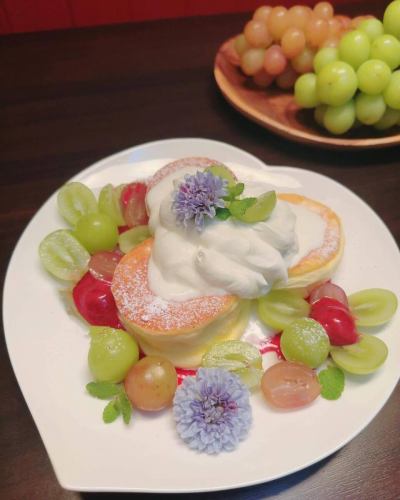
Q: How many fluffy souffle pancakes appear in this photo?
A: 3